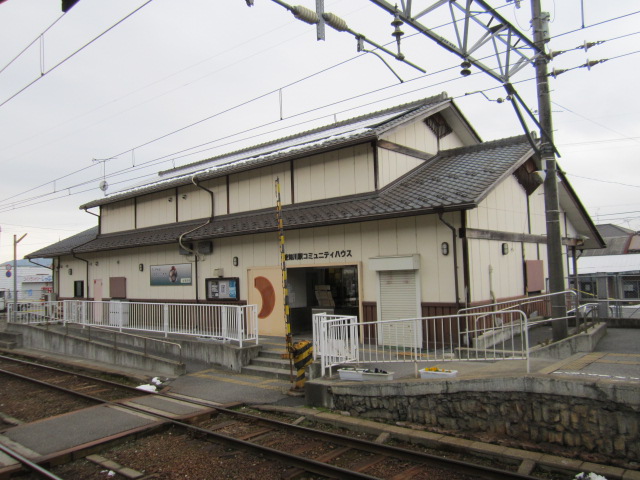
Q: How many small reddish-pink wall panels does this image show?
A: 2